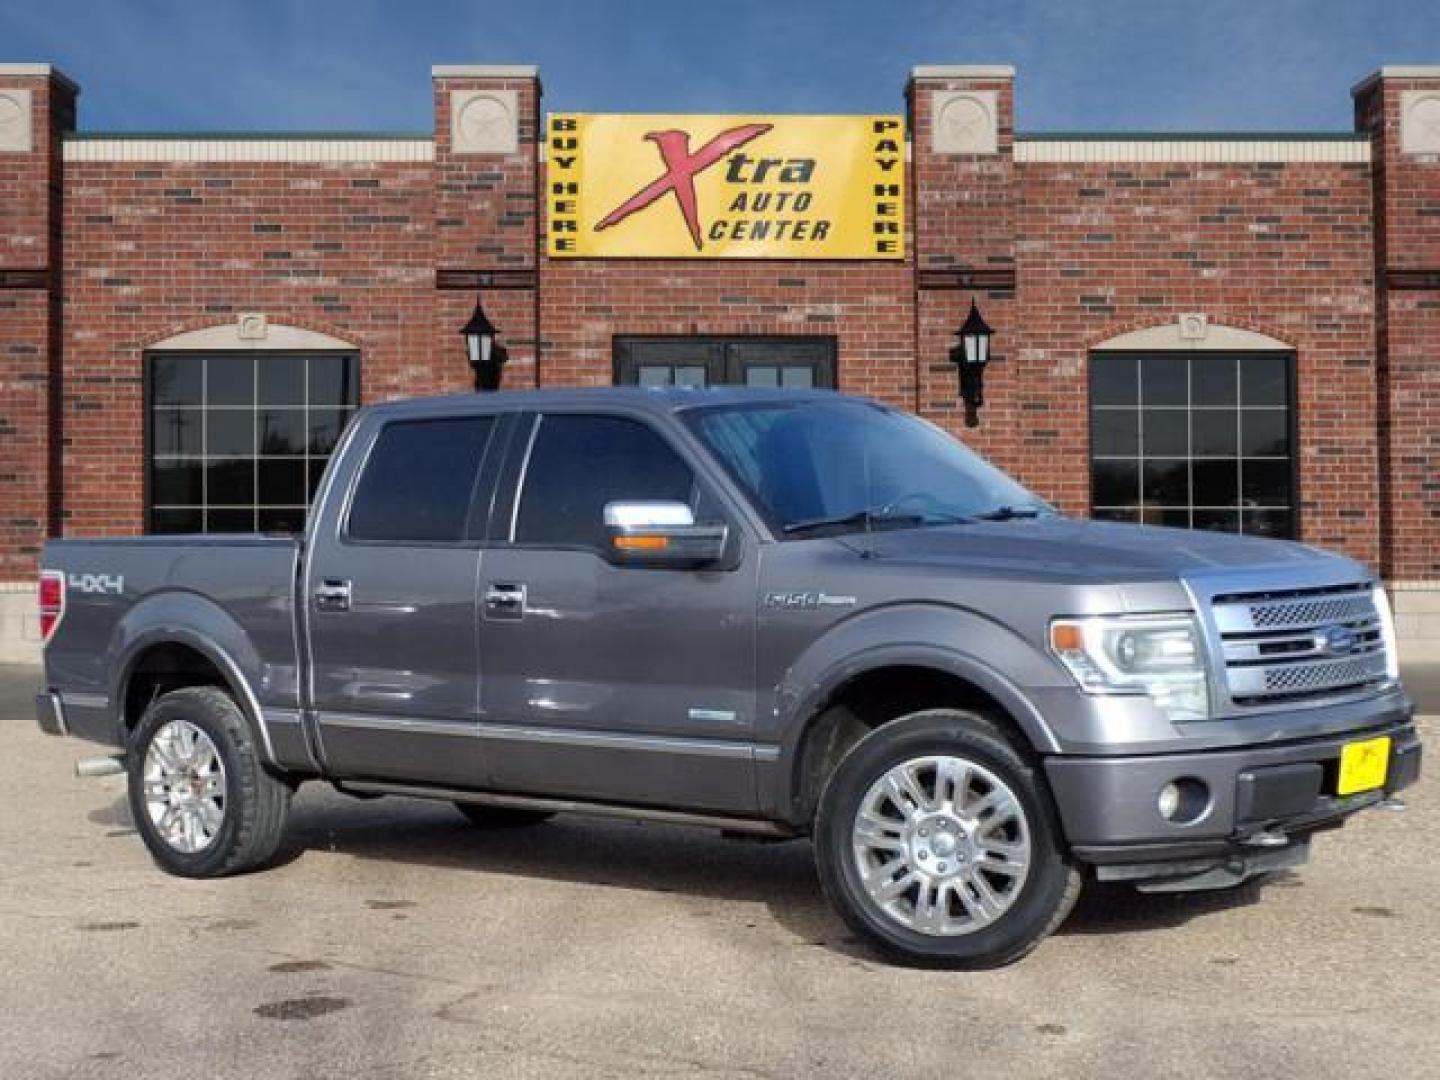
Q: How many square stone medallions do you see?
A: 4